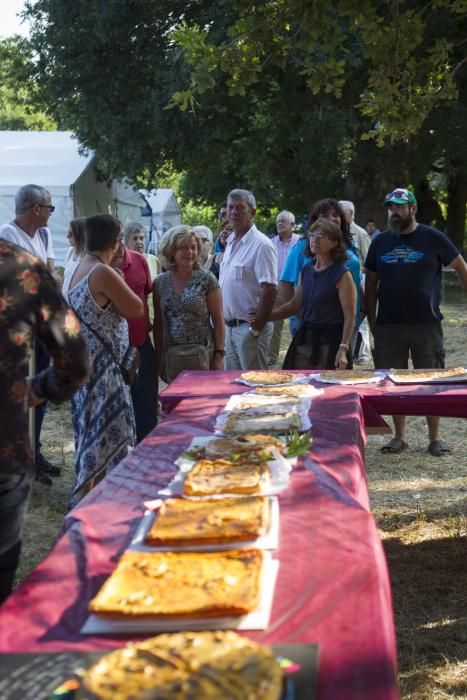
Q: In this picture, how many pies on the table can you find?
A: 11